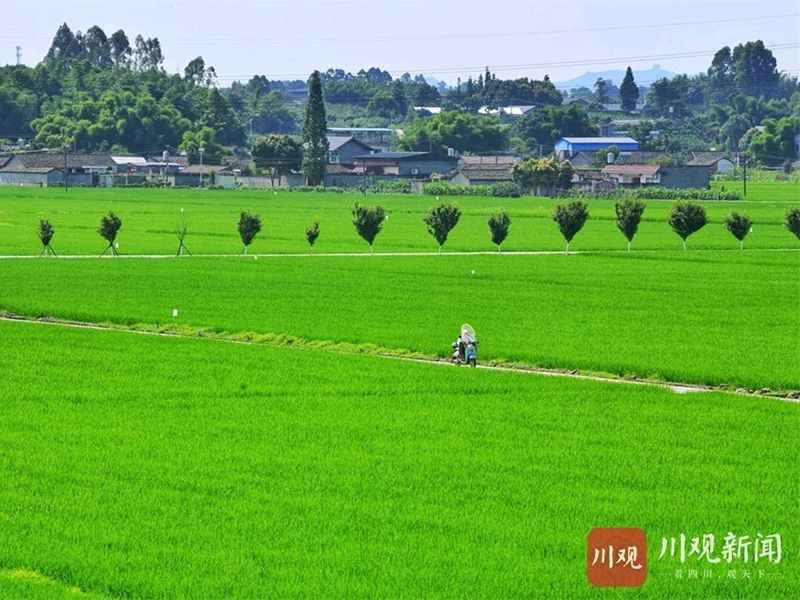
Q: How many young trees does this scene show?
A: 13